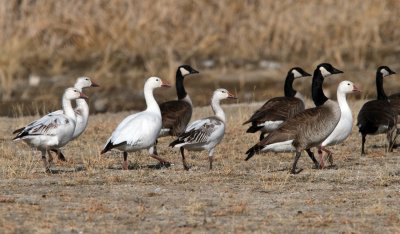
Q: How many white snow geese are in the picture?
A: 5